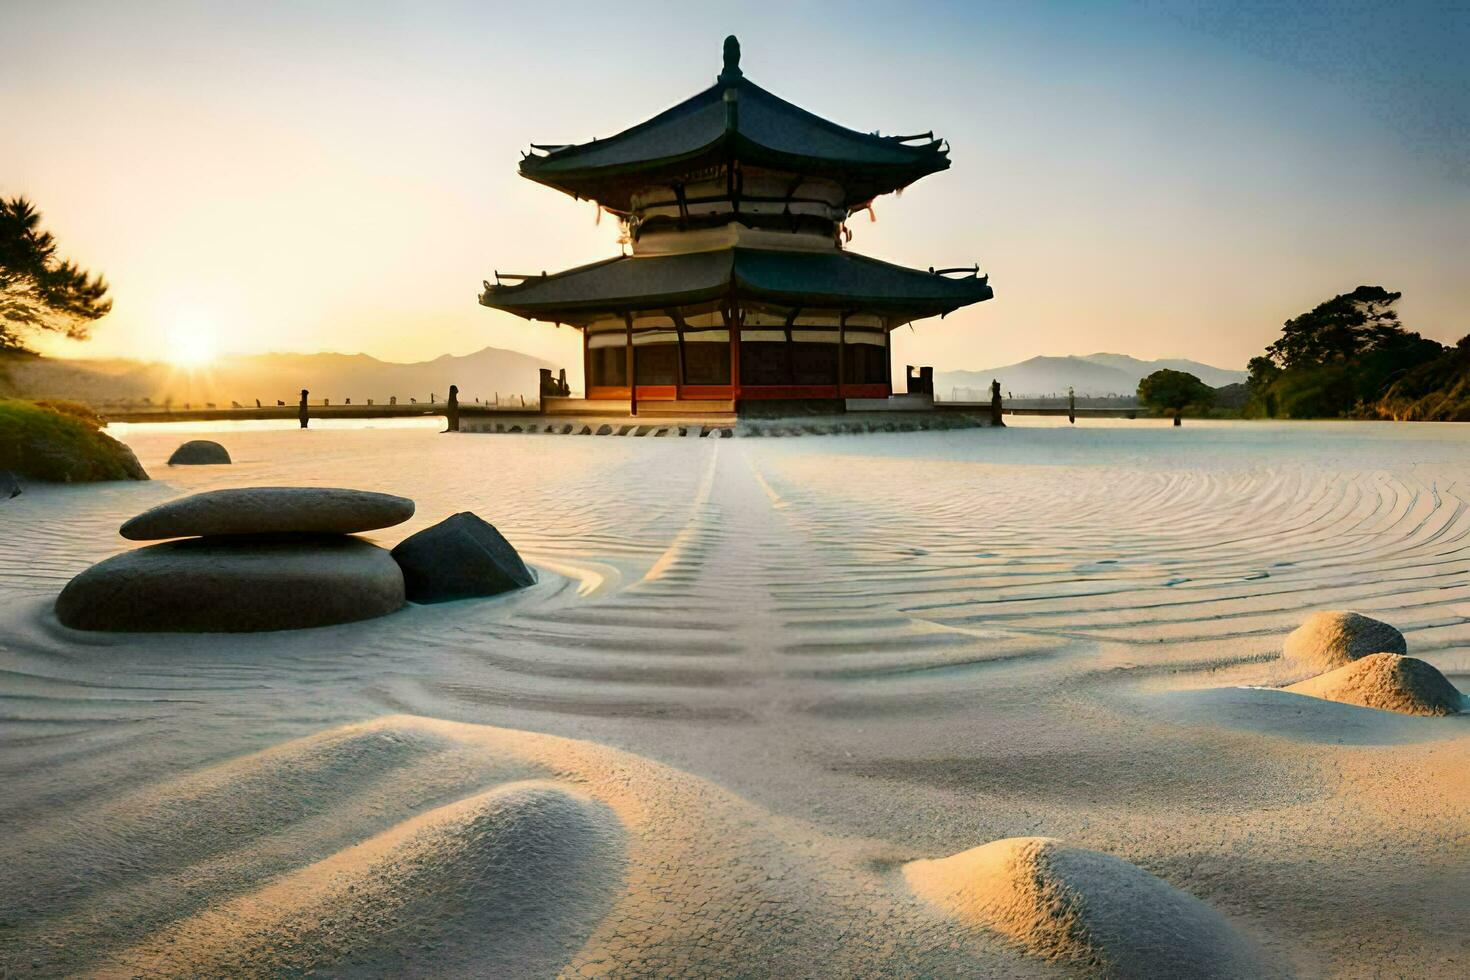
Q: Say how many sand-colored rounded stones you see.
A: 3